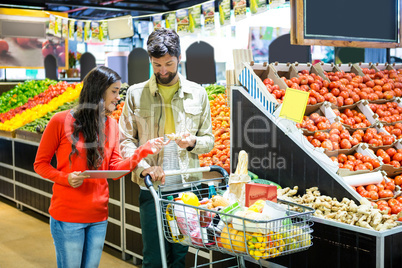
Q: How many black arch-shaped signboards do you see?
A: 5